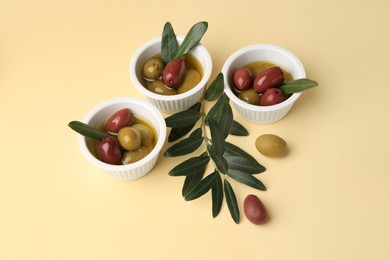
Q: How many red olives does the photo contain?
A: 7